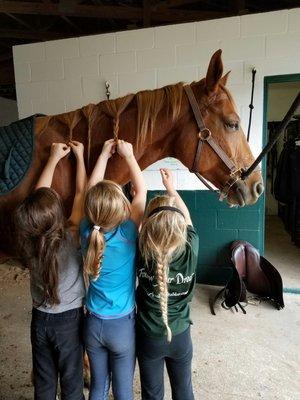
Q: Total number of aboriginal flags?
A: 0